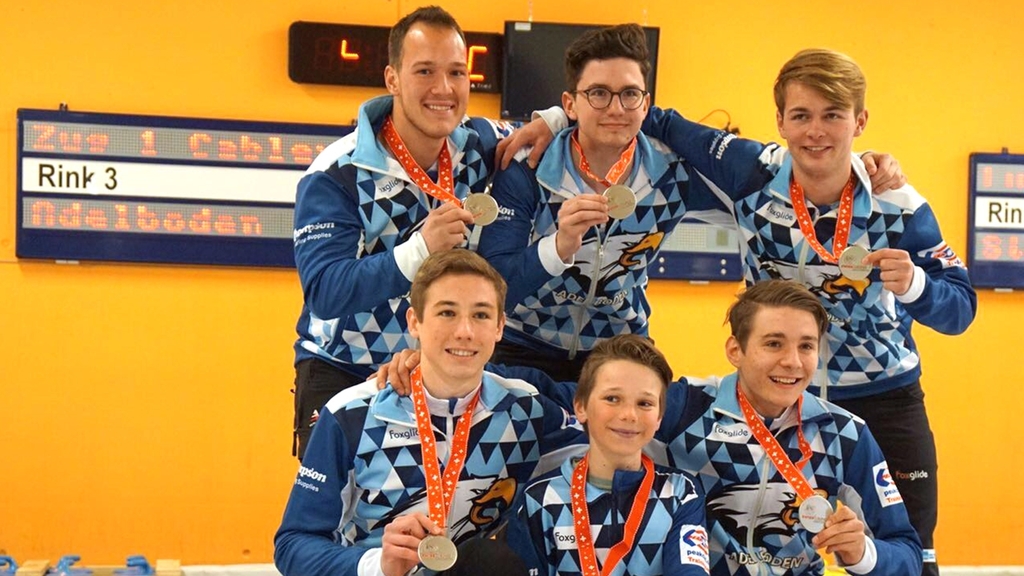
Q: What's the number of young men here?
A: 6